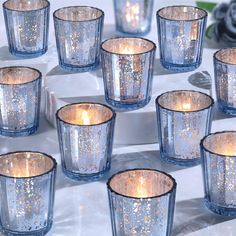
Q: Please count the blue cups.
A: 12